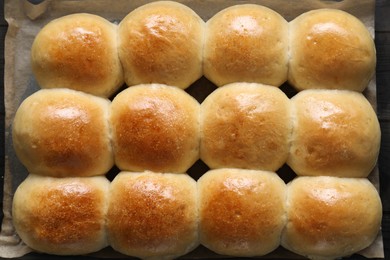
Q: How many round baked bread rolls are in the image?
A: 12